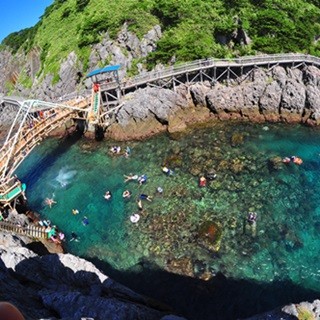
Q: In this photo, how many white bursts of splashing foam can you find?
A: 1